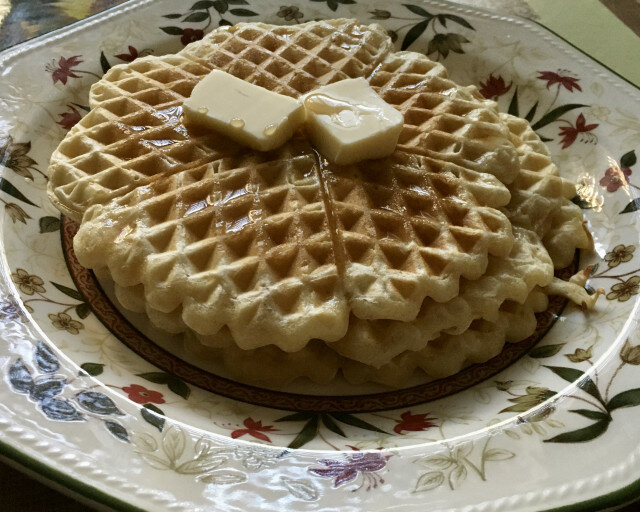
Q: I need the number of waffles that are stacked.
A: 3